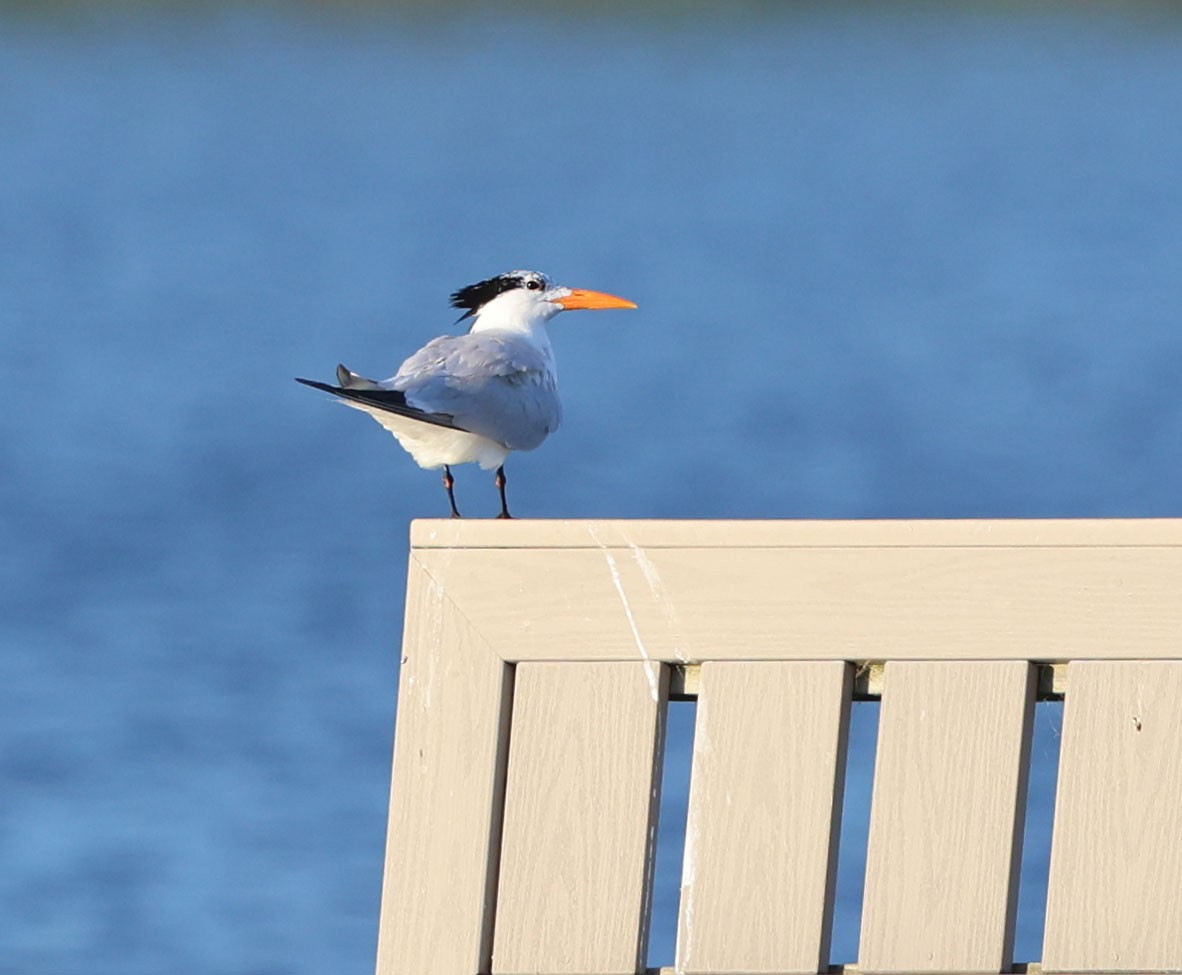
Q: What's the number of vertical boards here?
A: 5